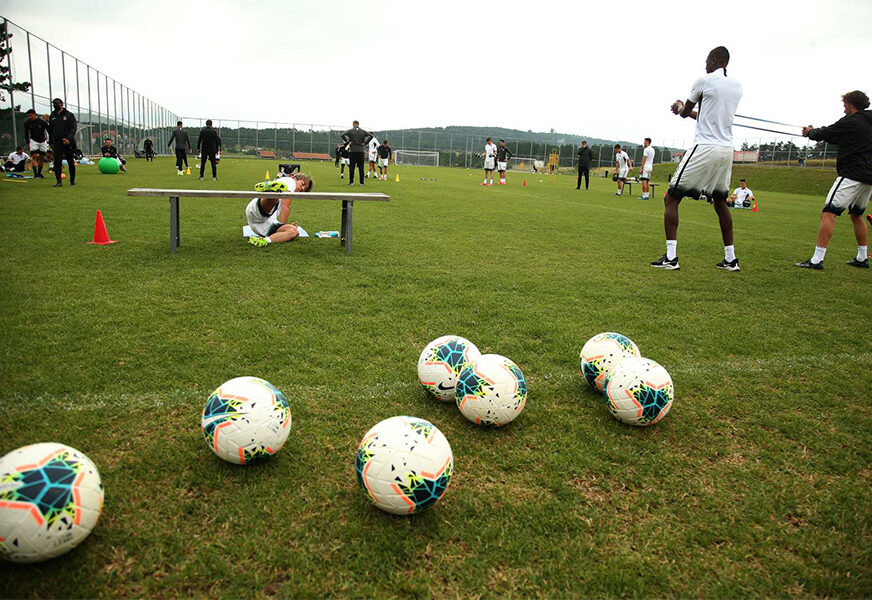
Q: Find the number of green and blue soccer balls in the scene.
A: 7